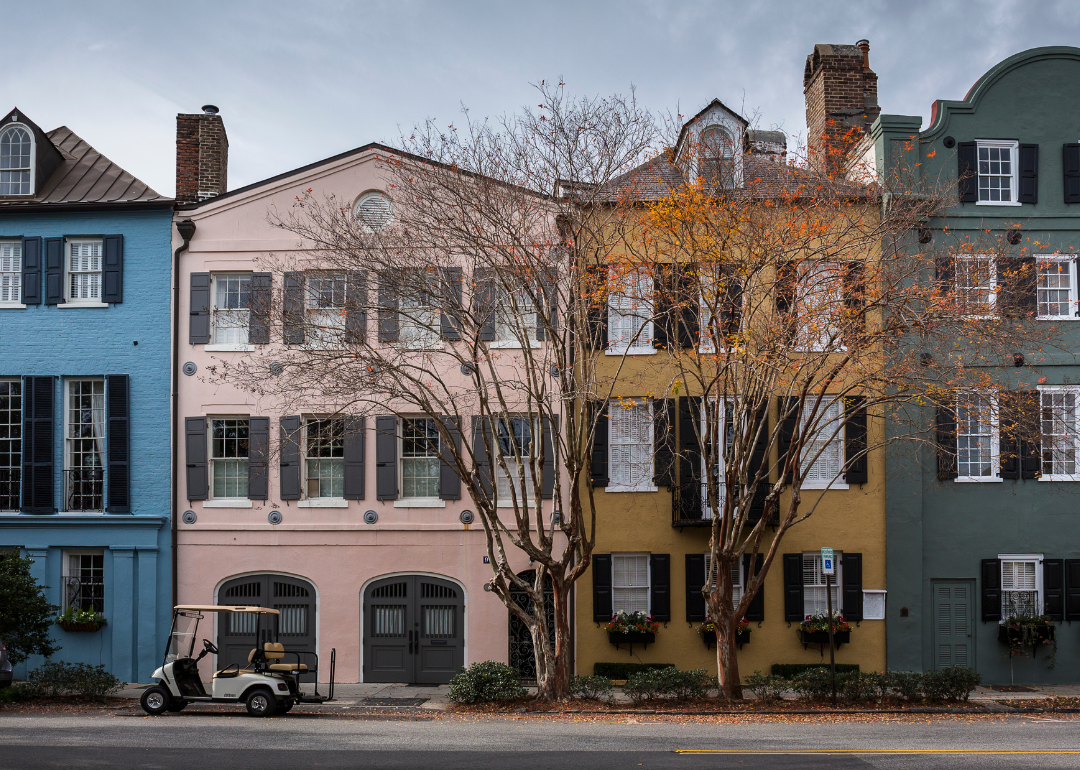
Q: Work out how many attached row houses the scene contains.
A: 4